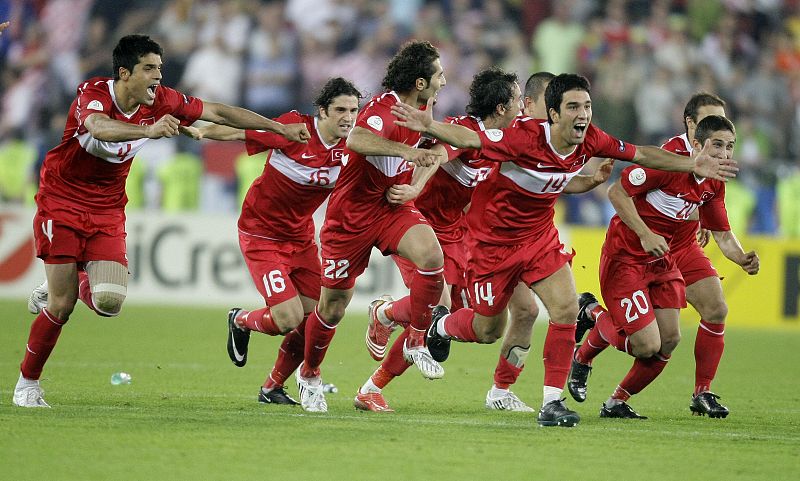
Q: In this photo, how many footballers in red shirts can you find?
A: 8